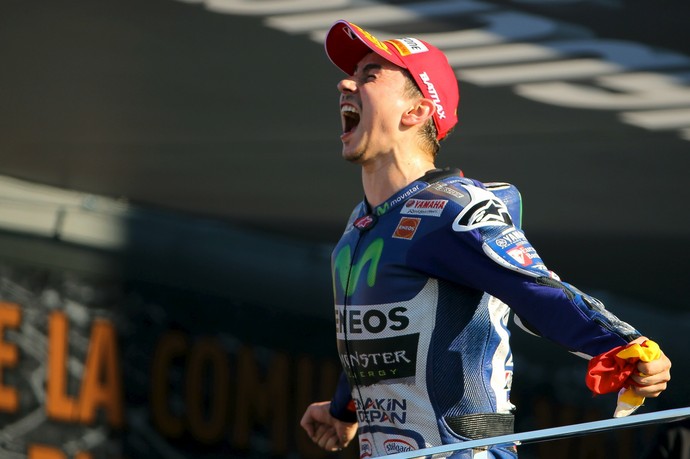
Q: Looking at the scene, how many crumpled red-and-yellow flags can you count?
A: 1